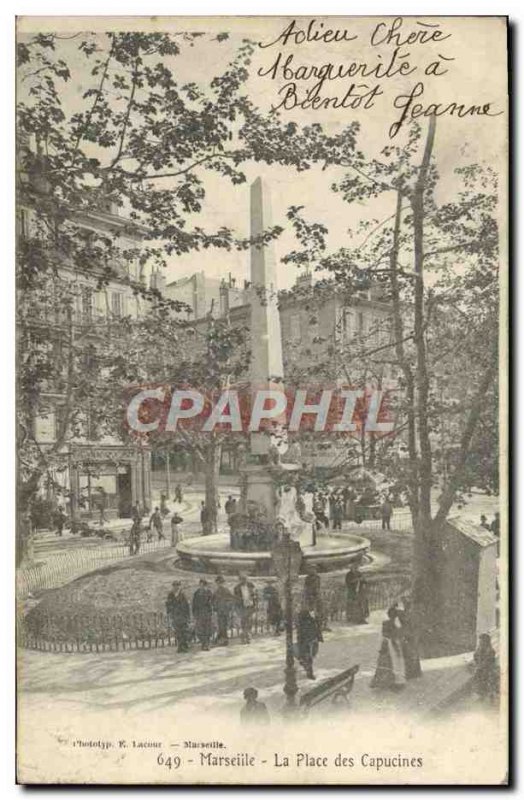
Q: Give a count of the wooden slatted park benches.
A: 1